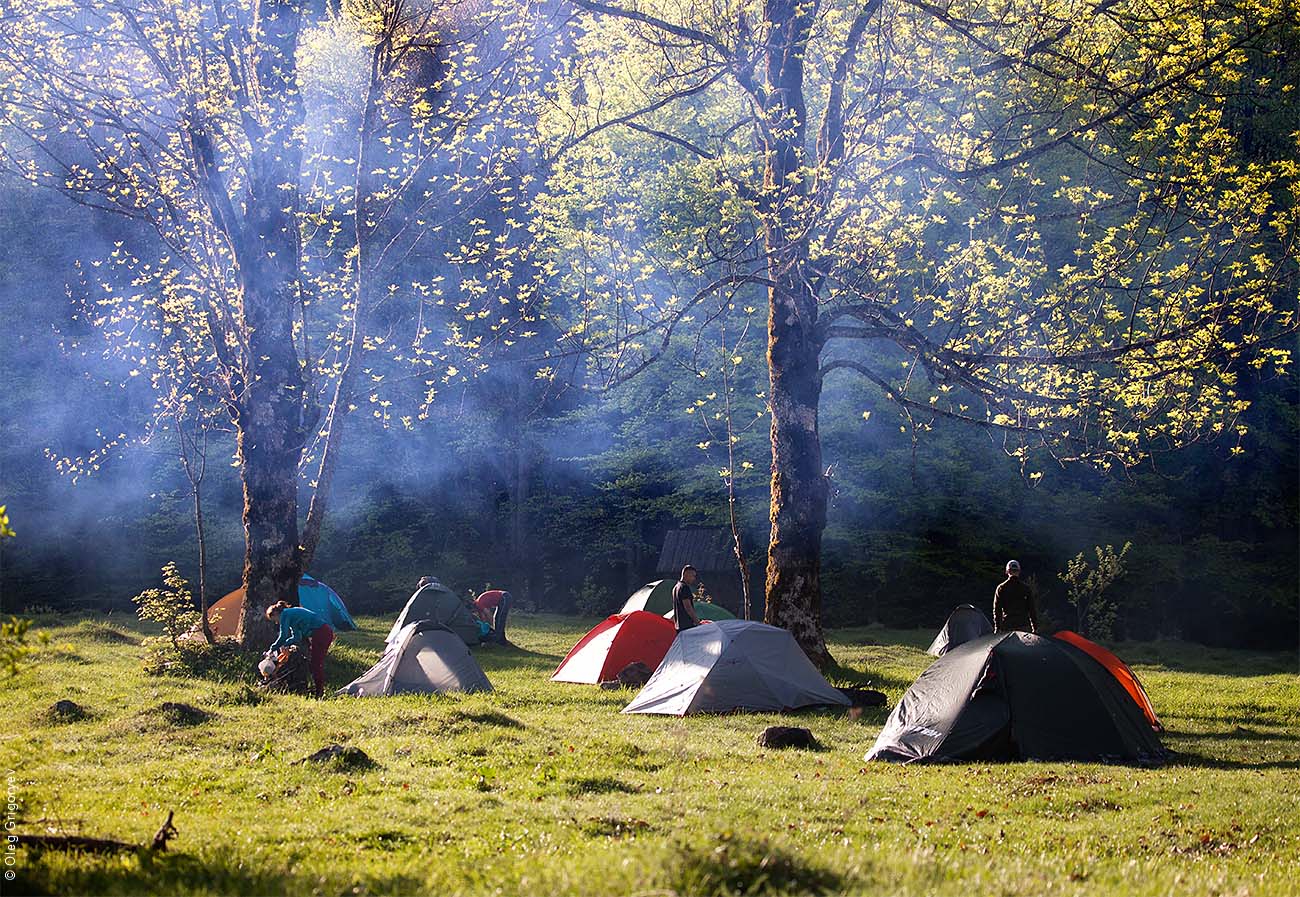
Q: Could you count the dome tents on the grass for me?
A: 11